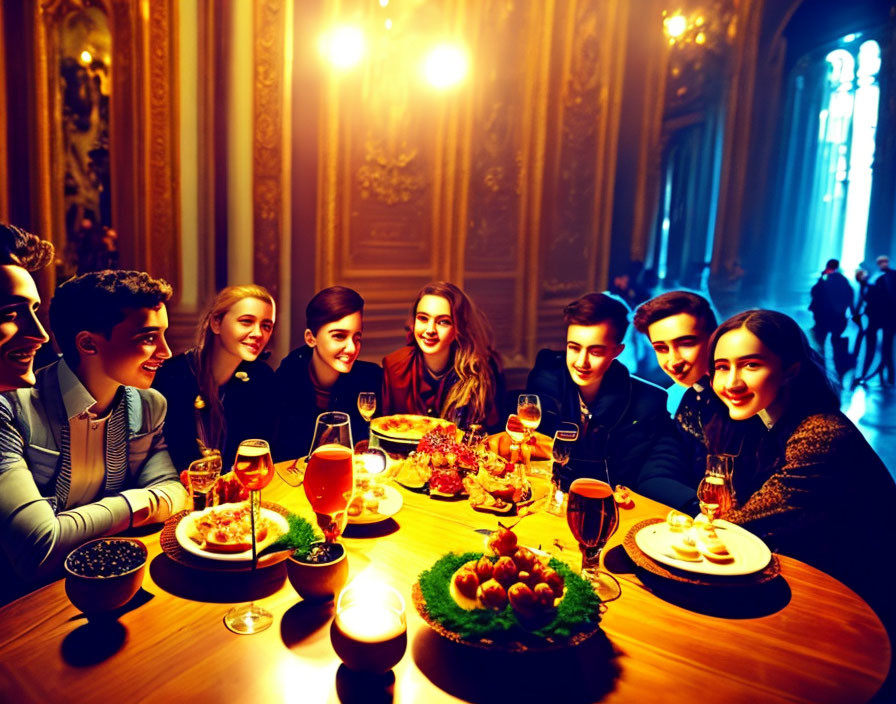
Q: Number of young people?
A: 8